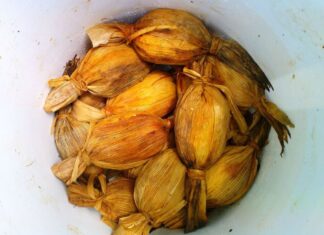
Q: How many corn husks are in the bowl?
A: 10